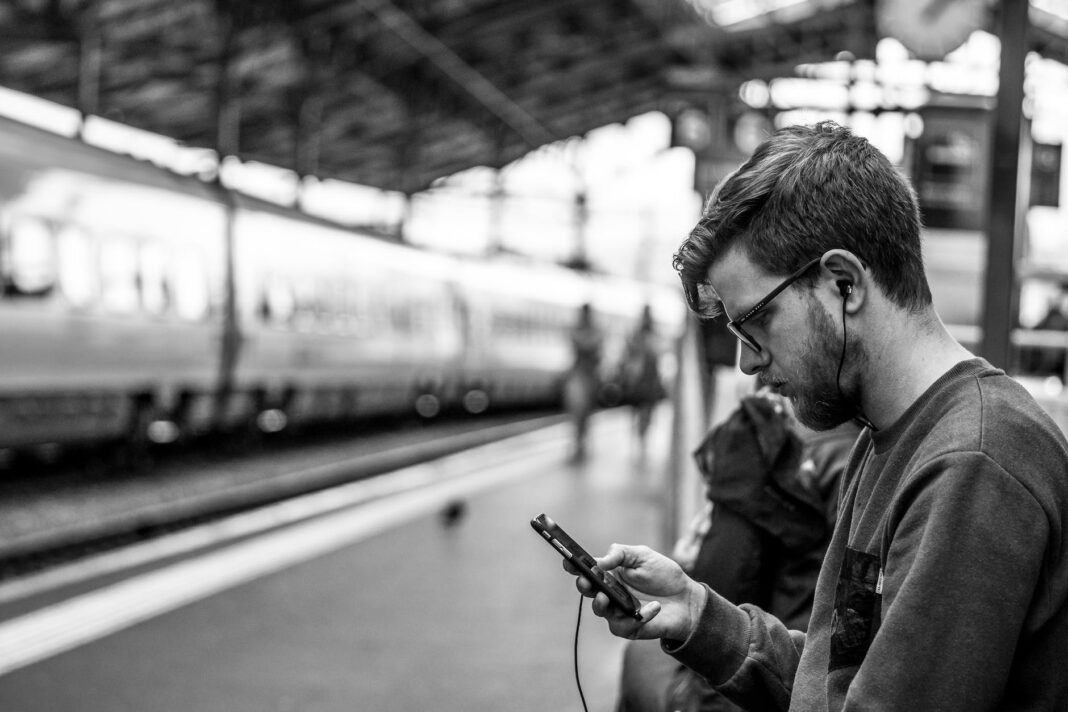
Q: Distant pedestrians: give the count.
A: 2